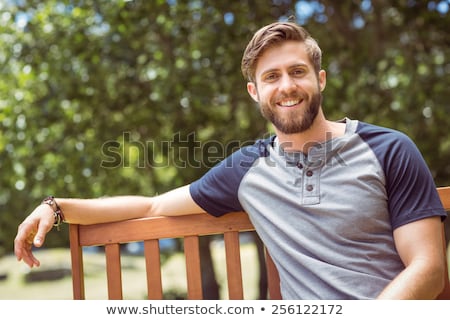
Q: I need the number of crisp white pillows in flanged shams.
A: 0